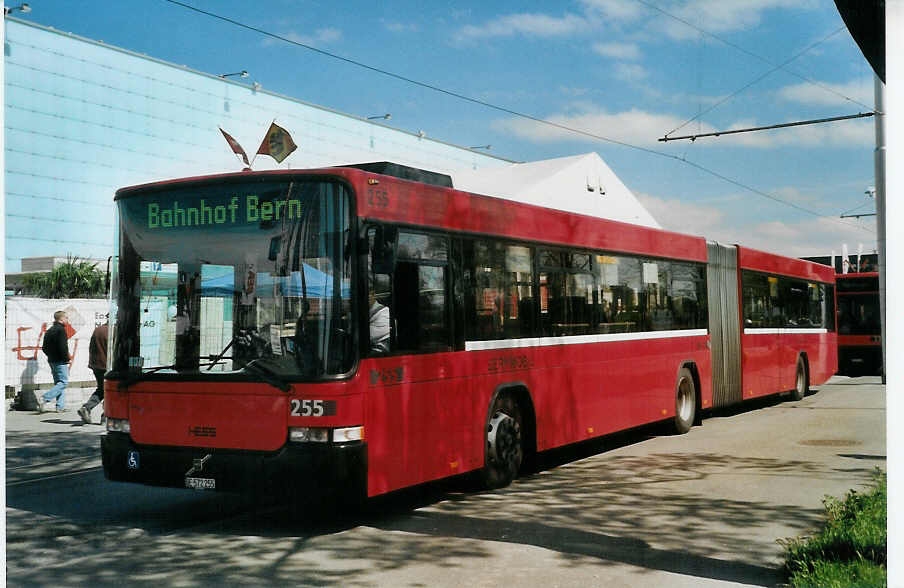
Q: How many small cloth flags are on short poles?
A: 2